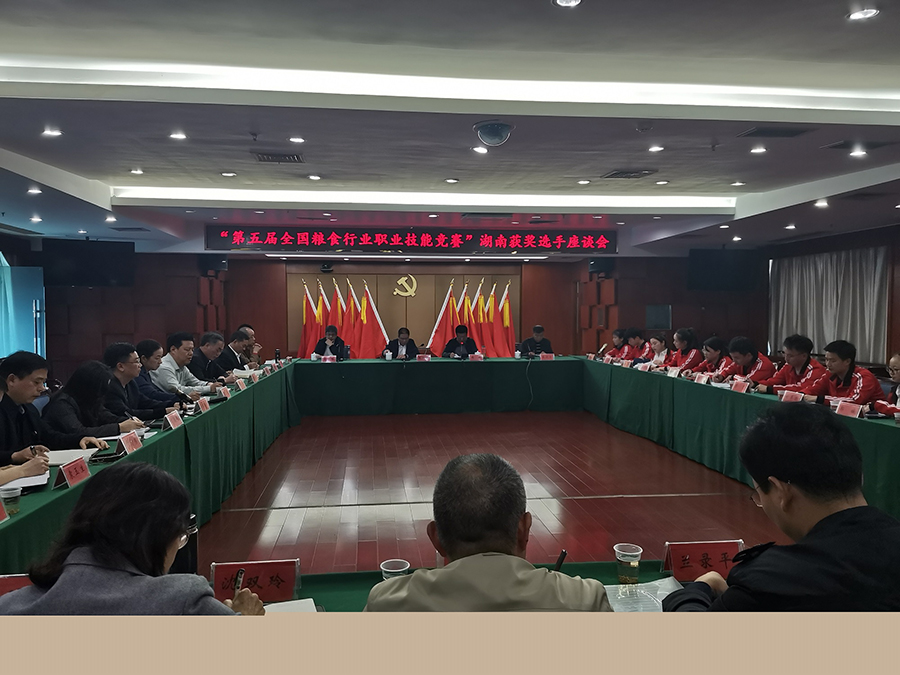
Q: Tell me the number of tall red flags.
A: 10